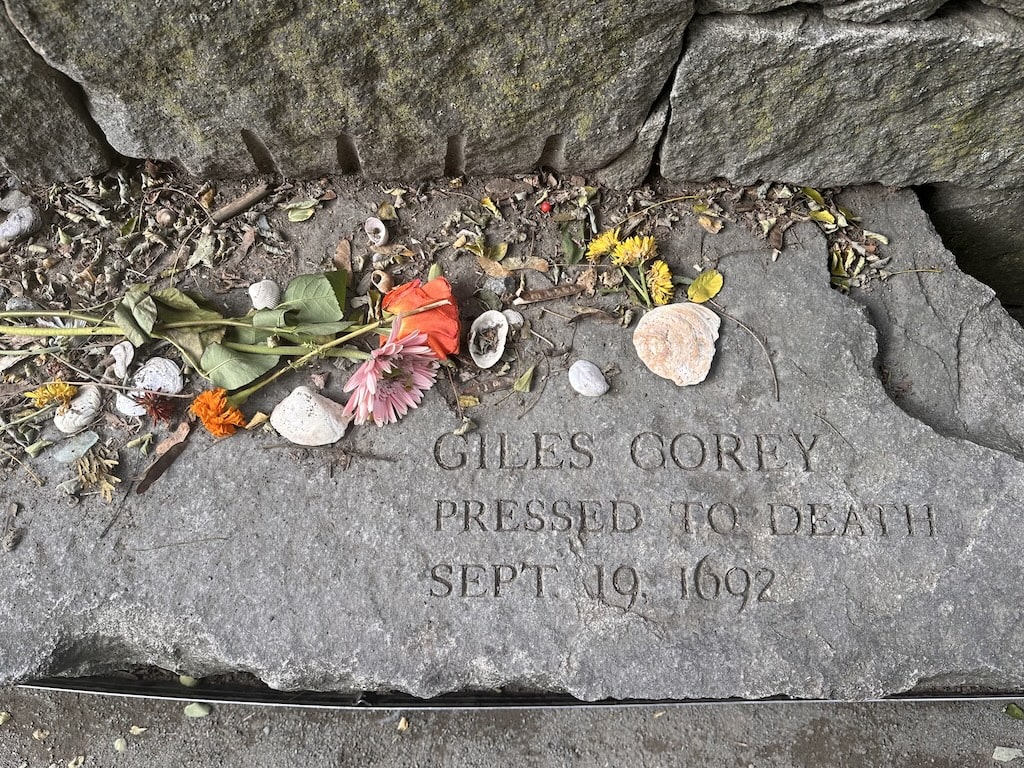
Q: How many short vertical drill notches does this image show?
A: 4